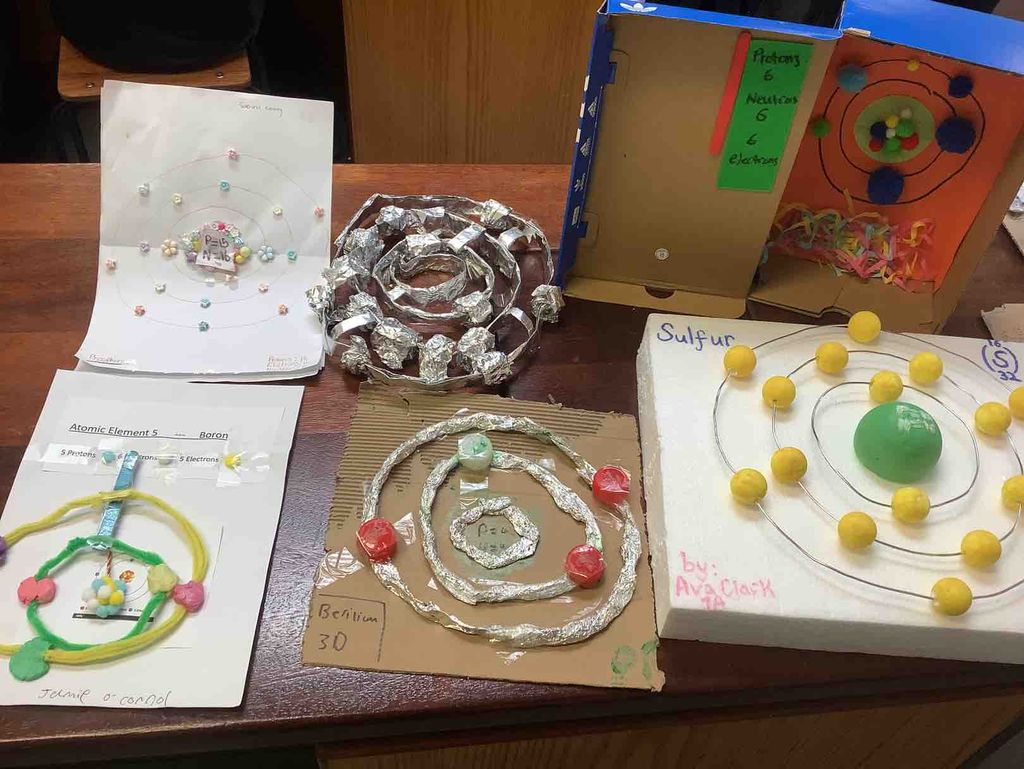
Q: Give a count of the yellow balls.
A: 15